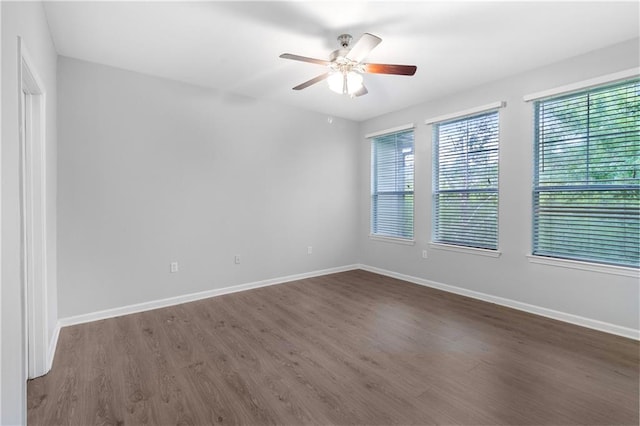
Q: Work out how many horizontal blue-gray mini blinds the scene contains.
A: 3